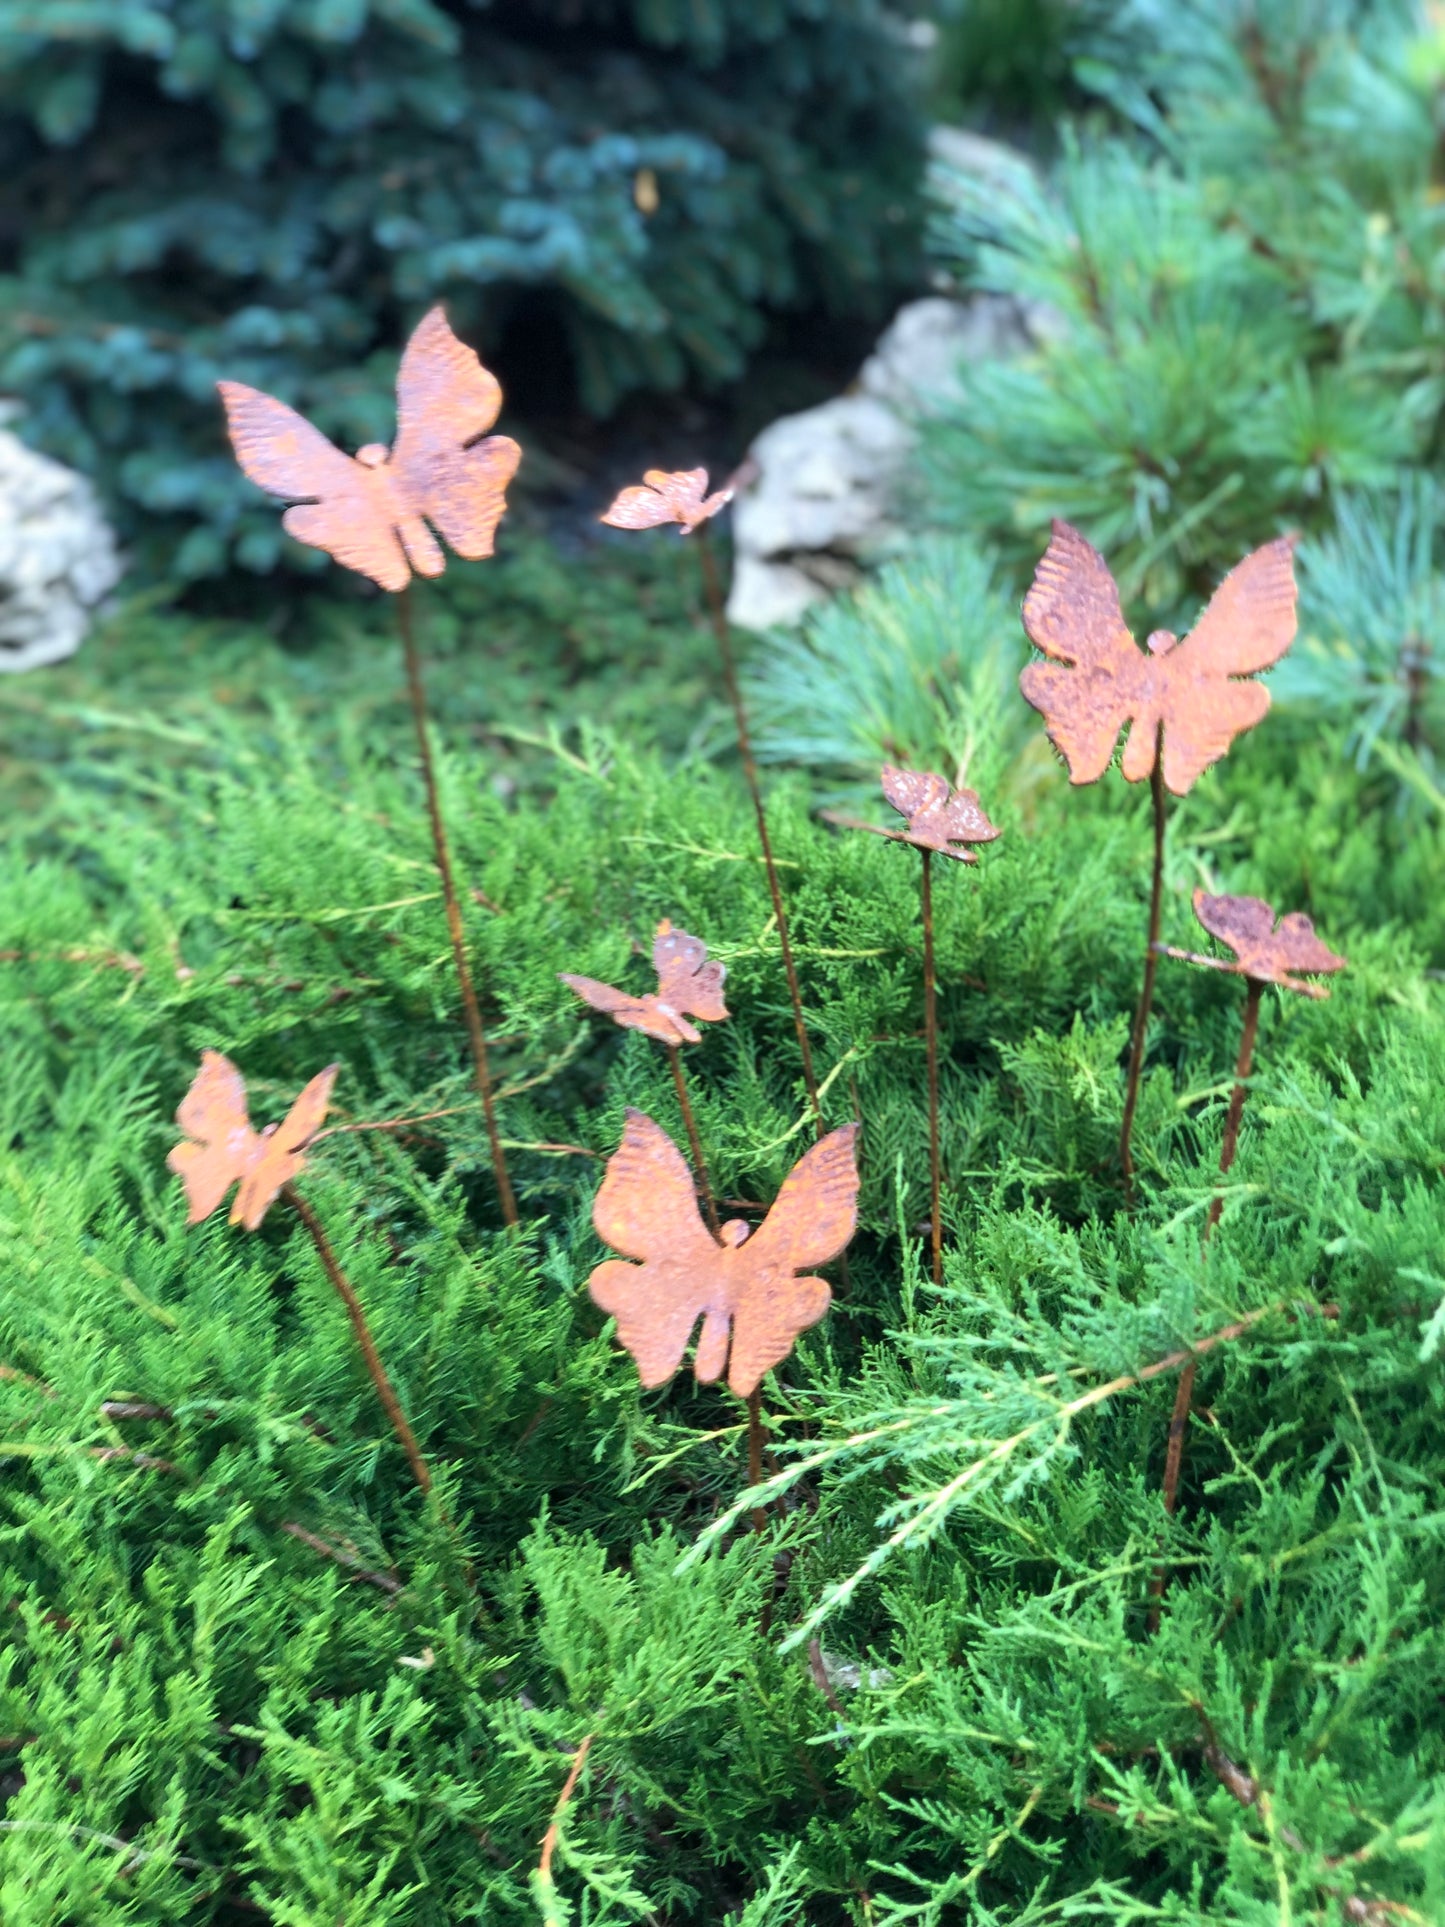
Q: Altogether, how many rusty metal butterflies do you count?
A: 8